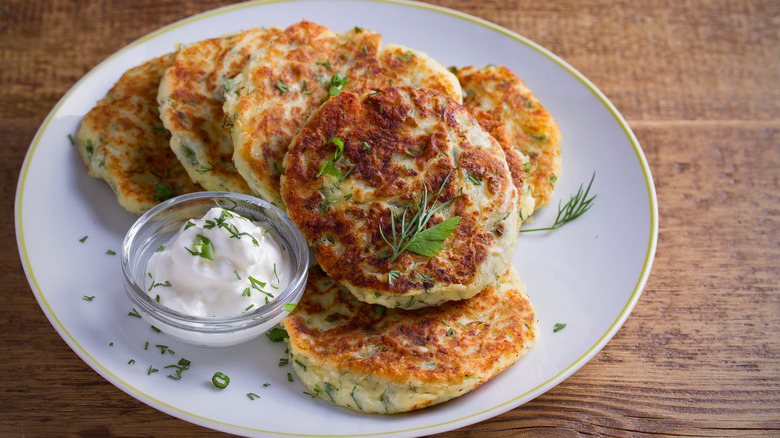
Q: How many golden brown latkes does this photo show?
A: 7